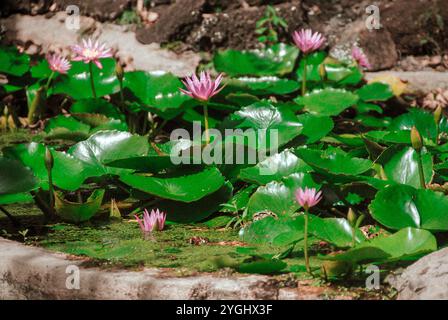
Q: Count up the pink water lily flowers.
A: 7